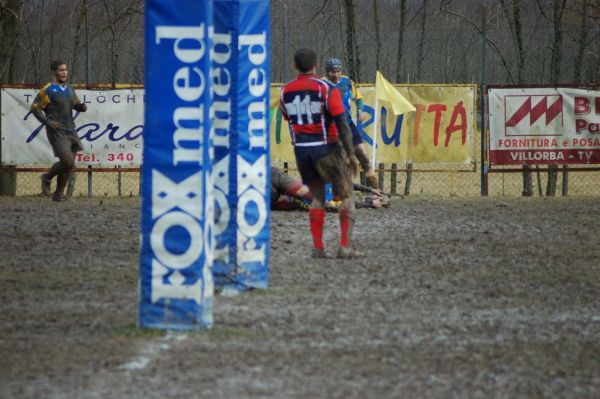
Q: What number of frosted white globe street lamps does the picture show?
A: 0